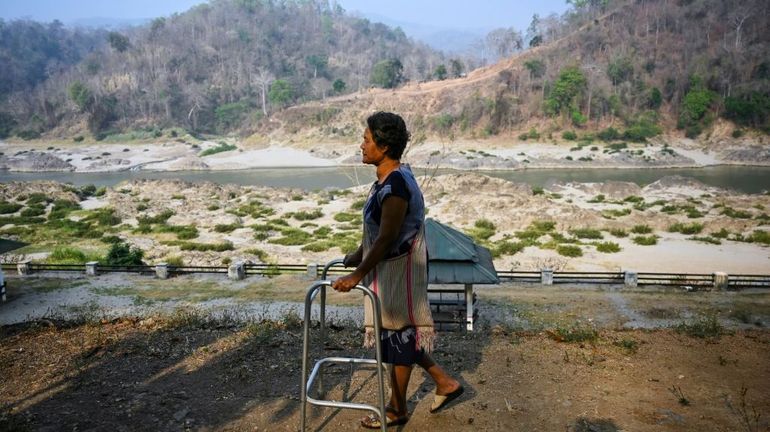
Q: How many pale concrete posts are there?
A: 8